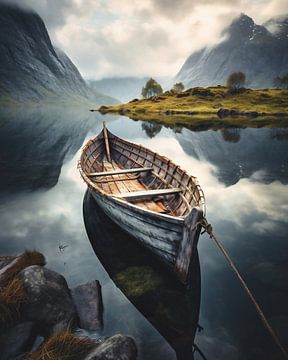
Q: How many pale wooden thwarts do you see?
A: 2